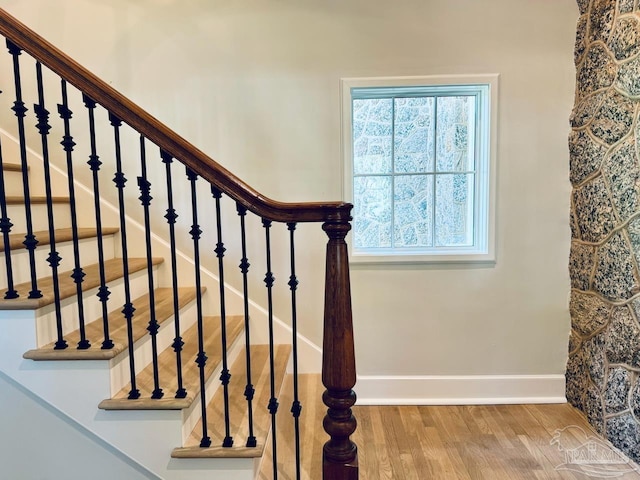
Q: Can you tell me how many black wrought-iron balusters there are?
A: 13